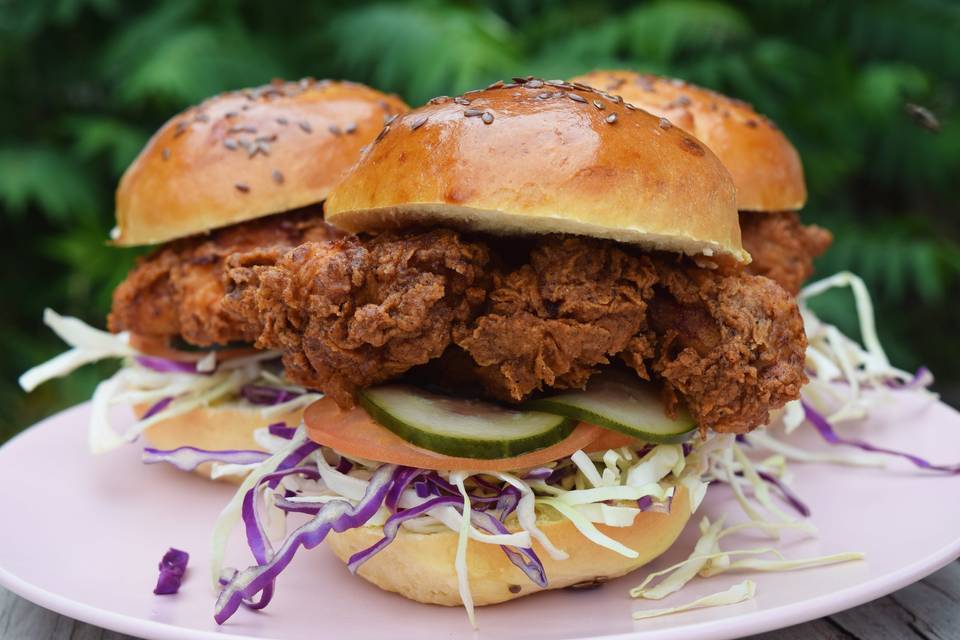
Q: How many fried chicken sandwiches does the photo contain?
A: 3